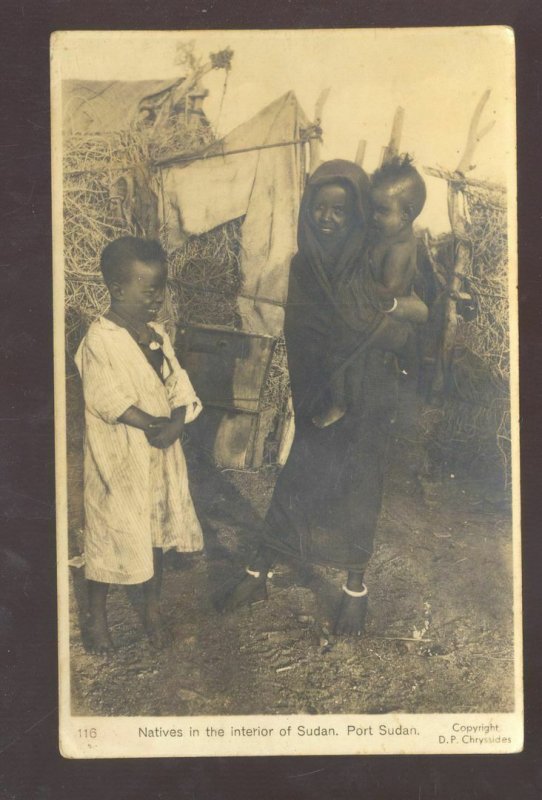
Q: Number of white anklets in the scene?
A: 2